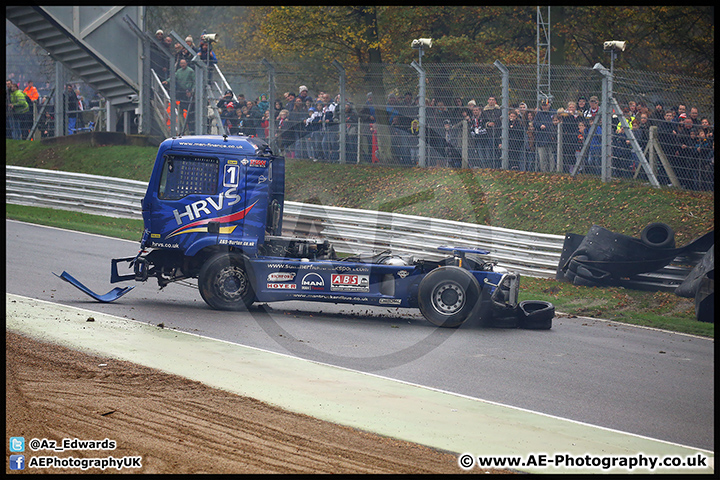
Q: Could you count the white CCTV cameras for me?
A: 3